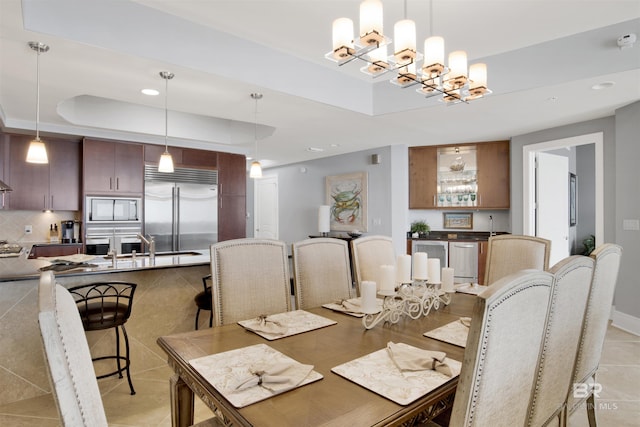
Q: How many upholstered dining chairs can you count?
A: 8